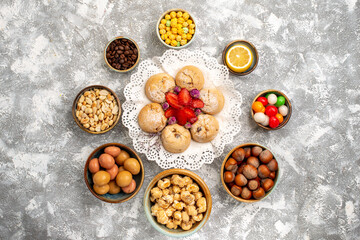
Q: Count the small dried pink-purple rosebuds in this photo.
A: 6